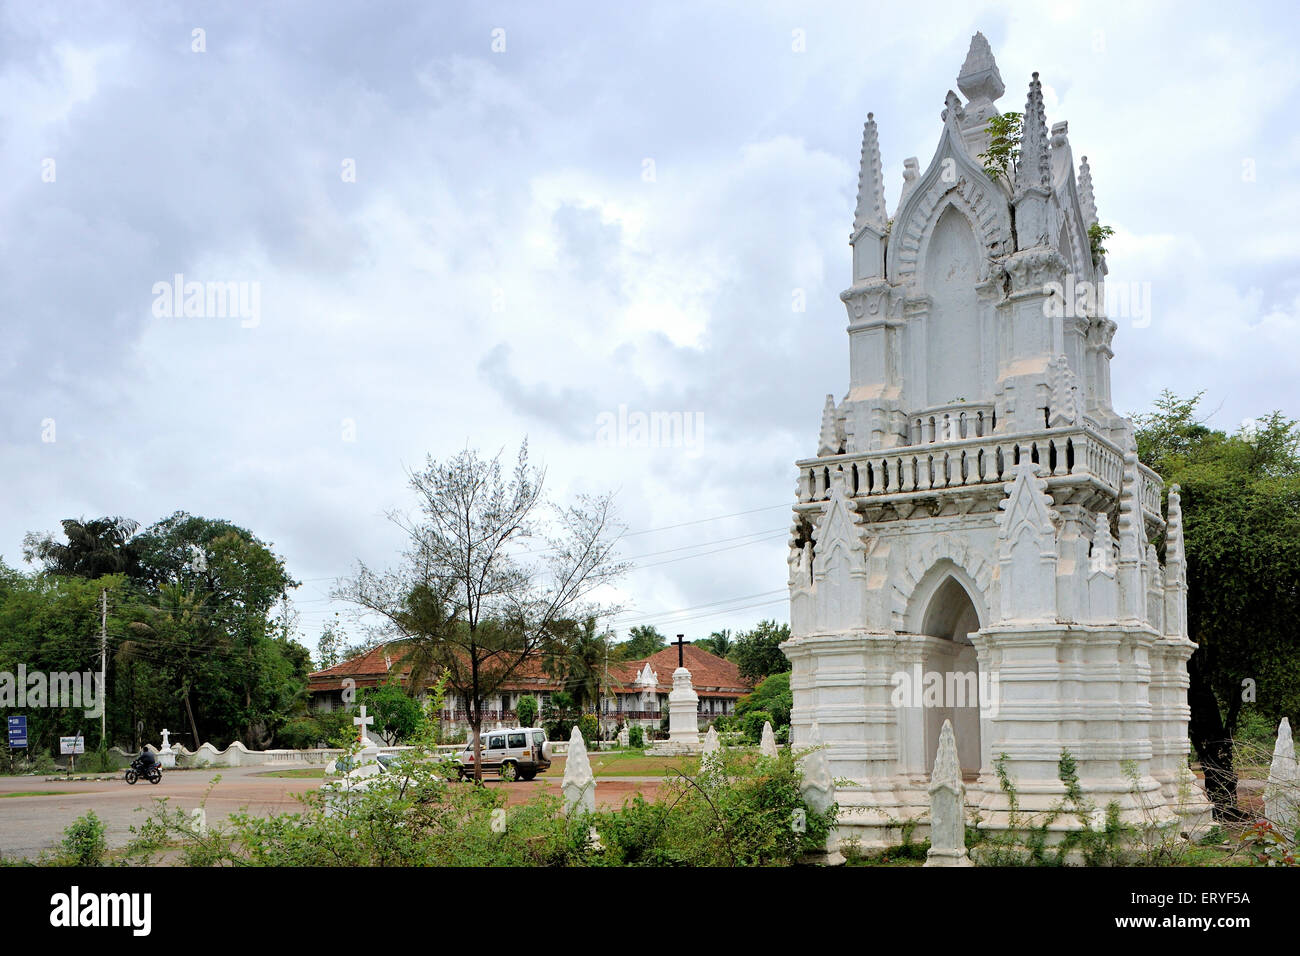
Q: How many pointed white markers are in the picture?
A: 6